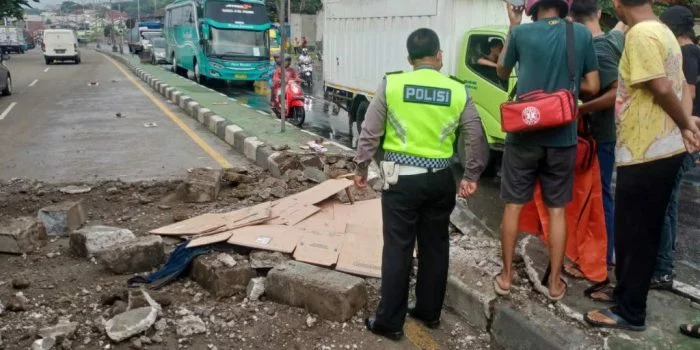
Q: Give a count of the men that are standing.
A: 5